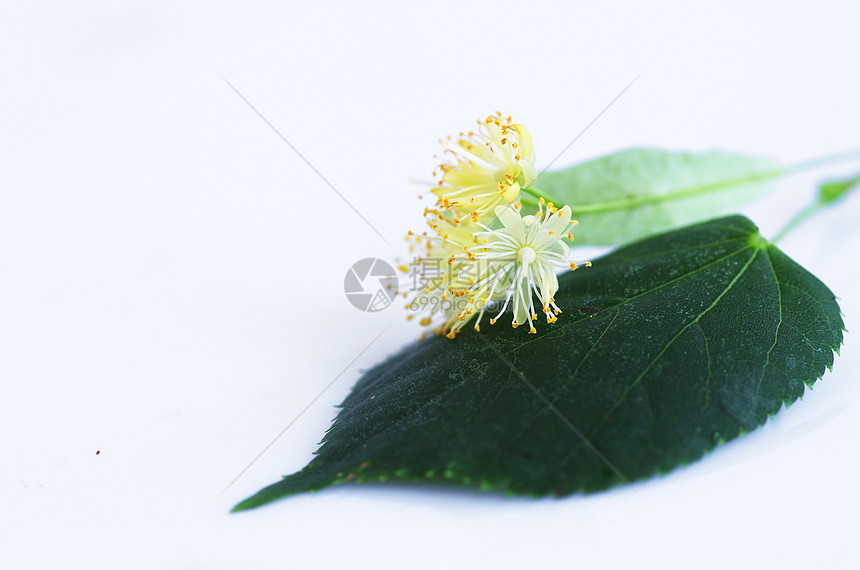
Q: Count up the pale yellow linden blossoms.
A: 3